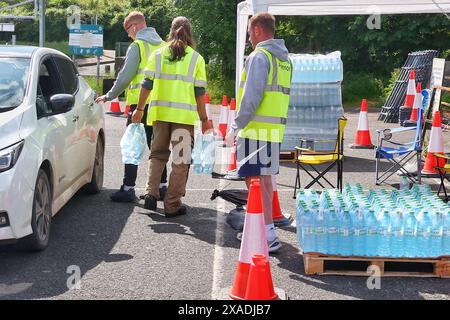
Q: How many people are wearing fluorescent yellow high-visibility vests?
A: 3